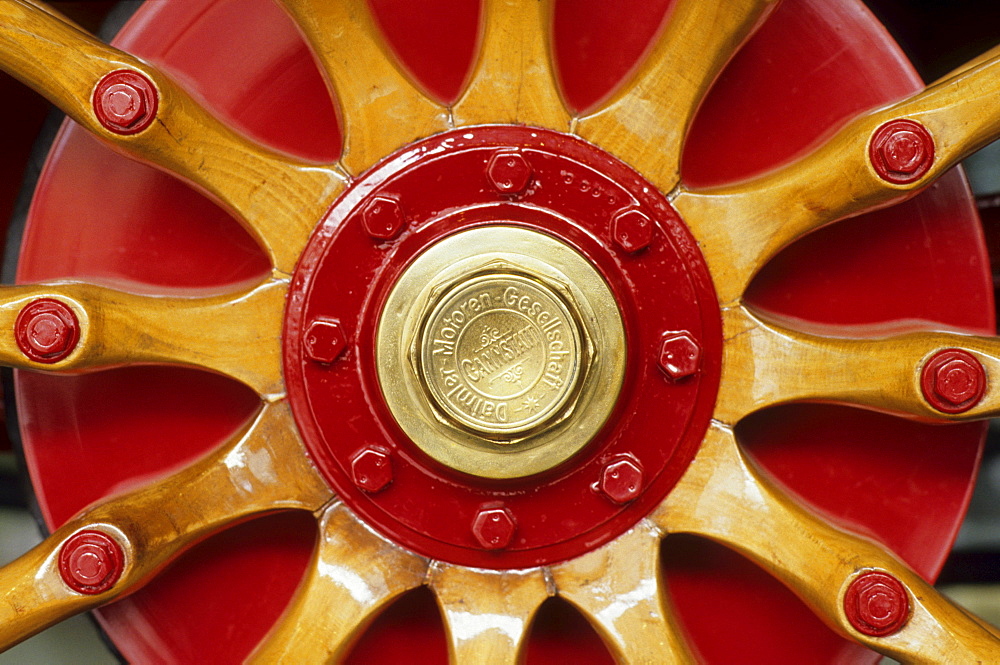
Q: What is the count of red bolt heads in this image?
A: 14